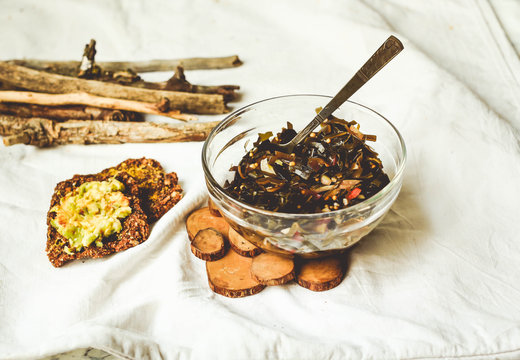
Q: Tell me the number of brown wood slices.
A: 7